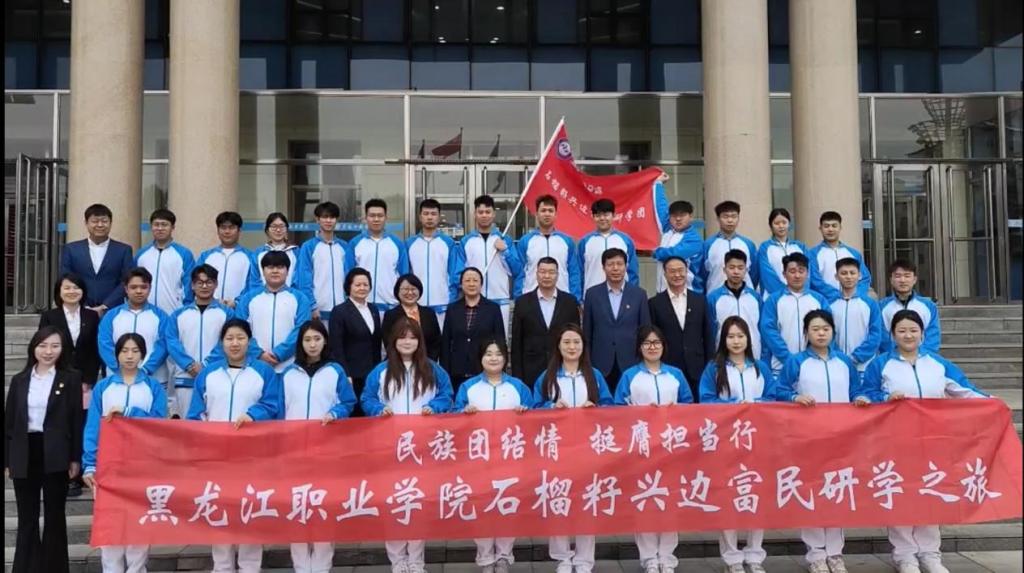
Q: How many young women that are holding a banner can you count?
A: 10